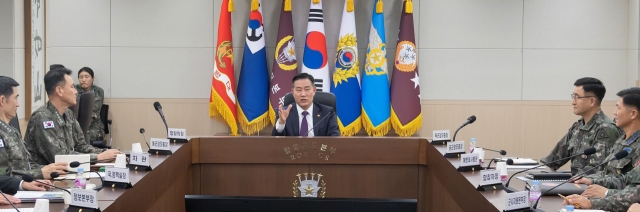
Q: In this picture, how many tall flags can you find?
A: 7